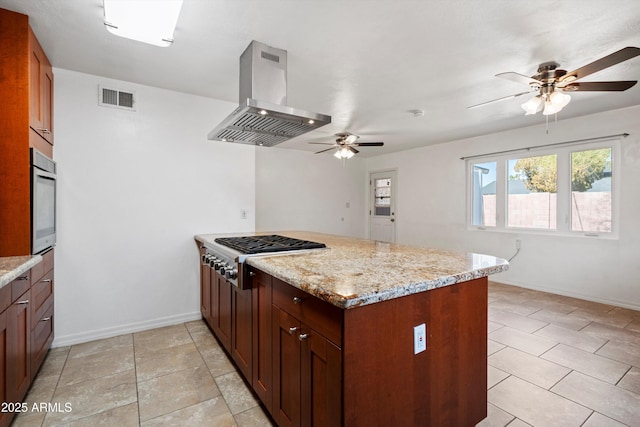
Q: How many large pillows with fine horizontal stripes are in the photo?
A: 0